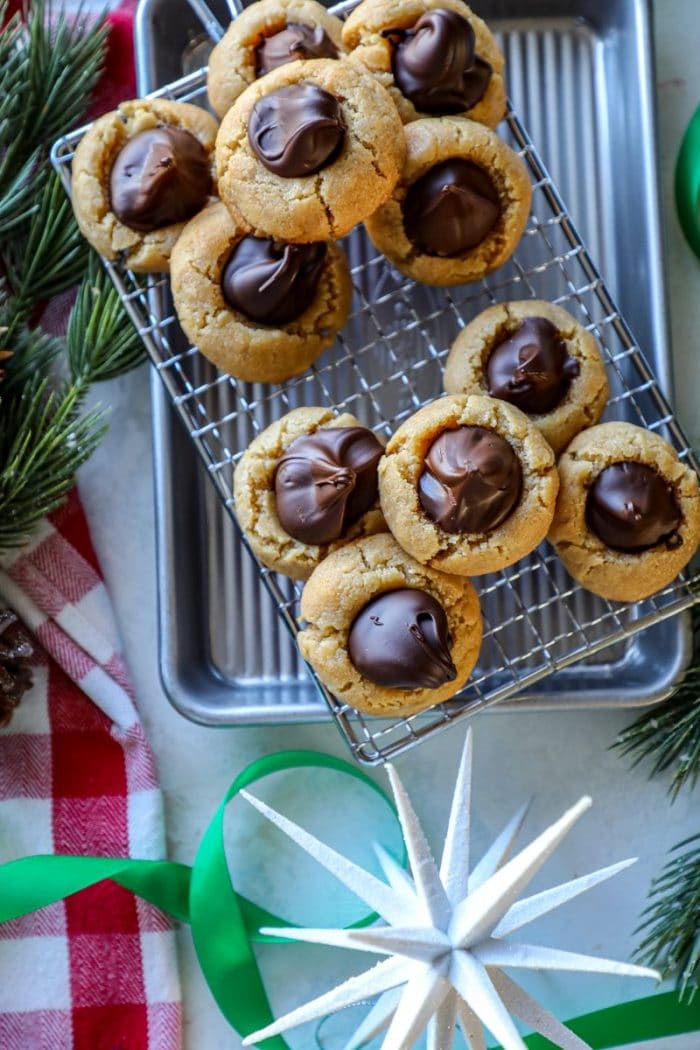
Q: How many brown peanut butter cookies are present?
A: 11